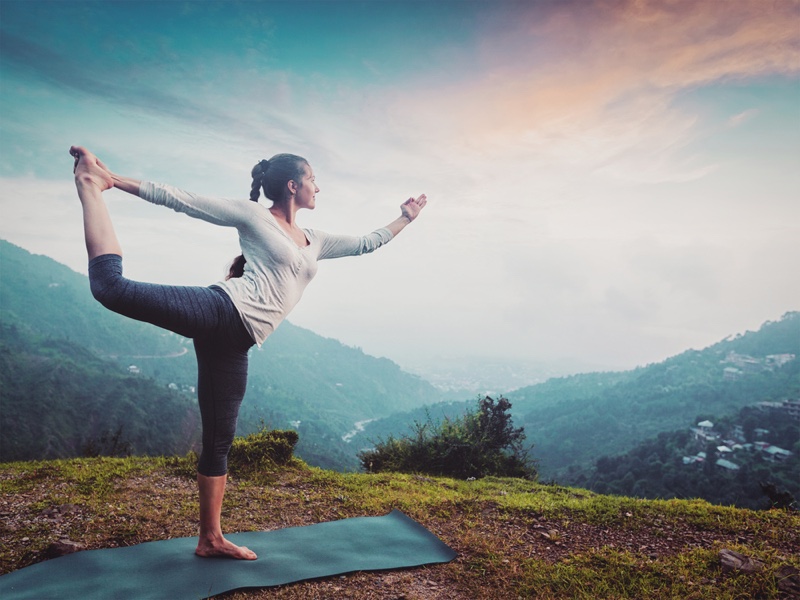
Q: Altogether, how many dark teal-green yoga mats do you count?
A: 1